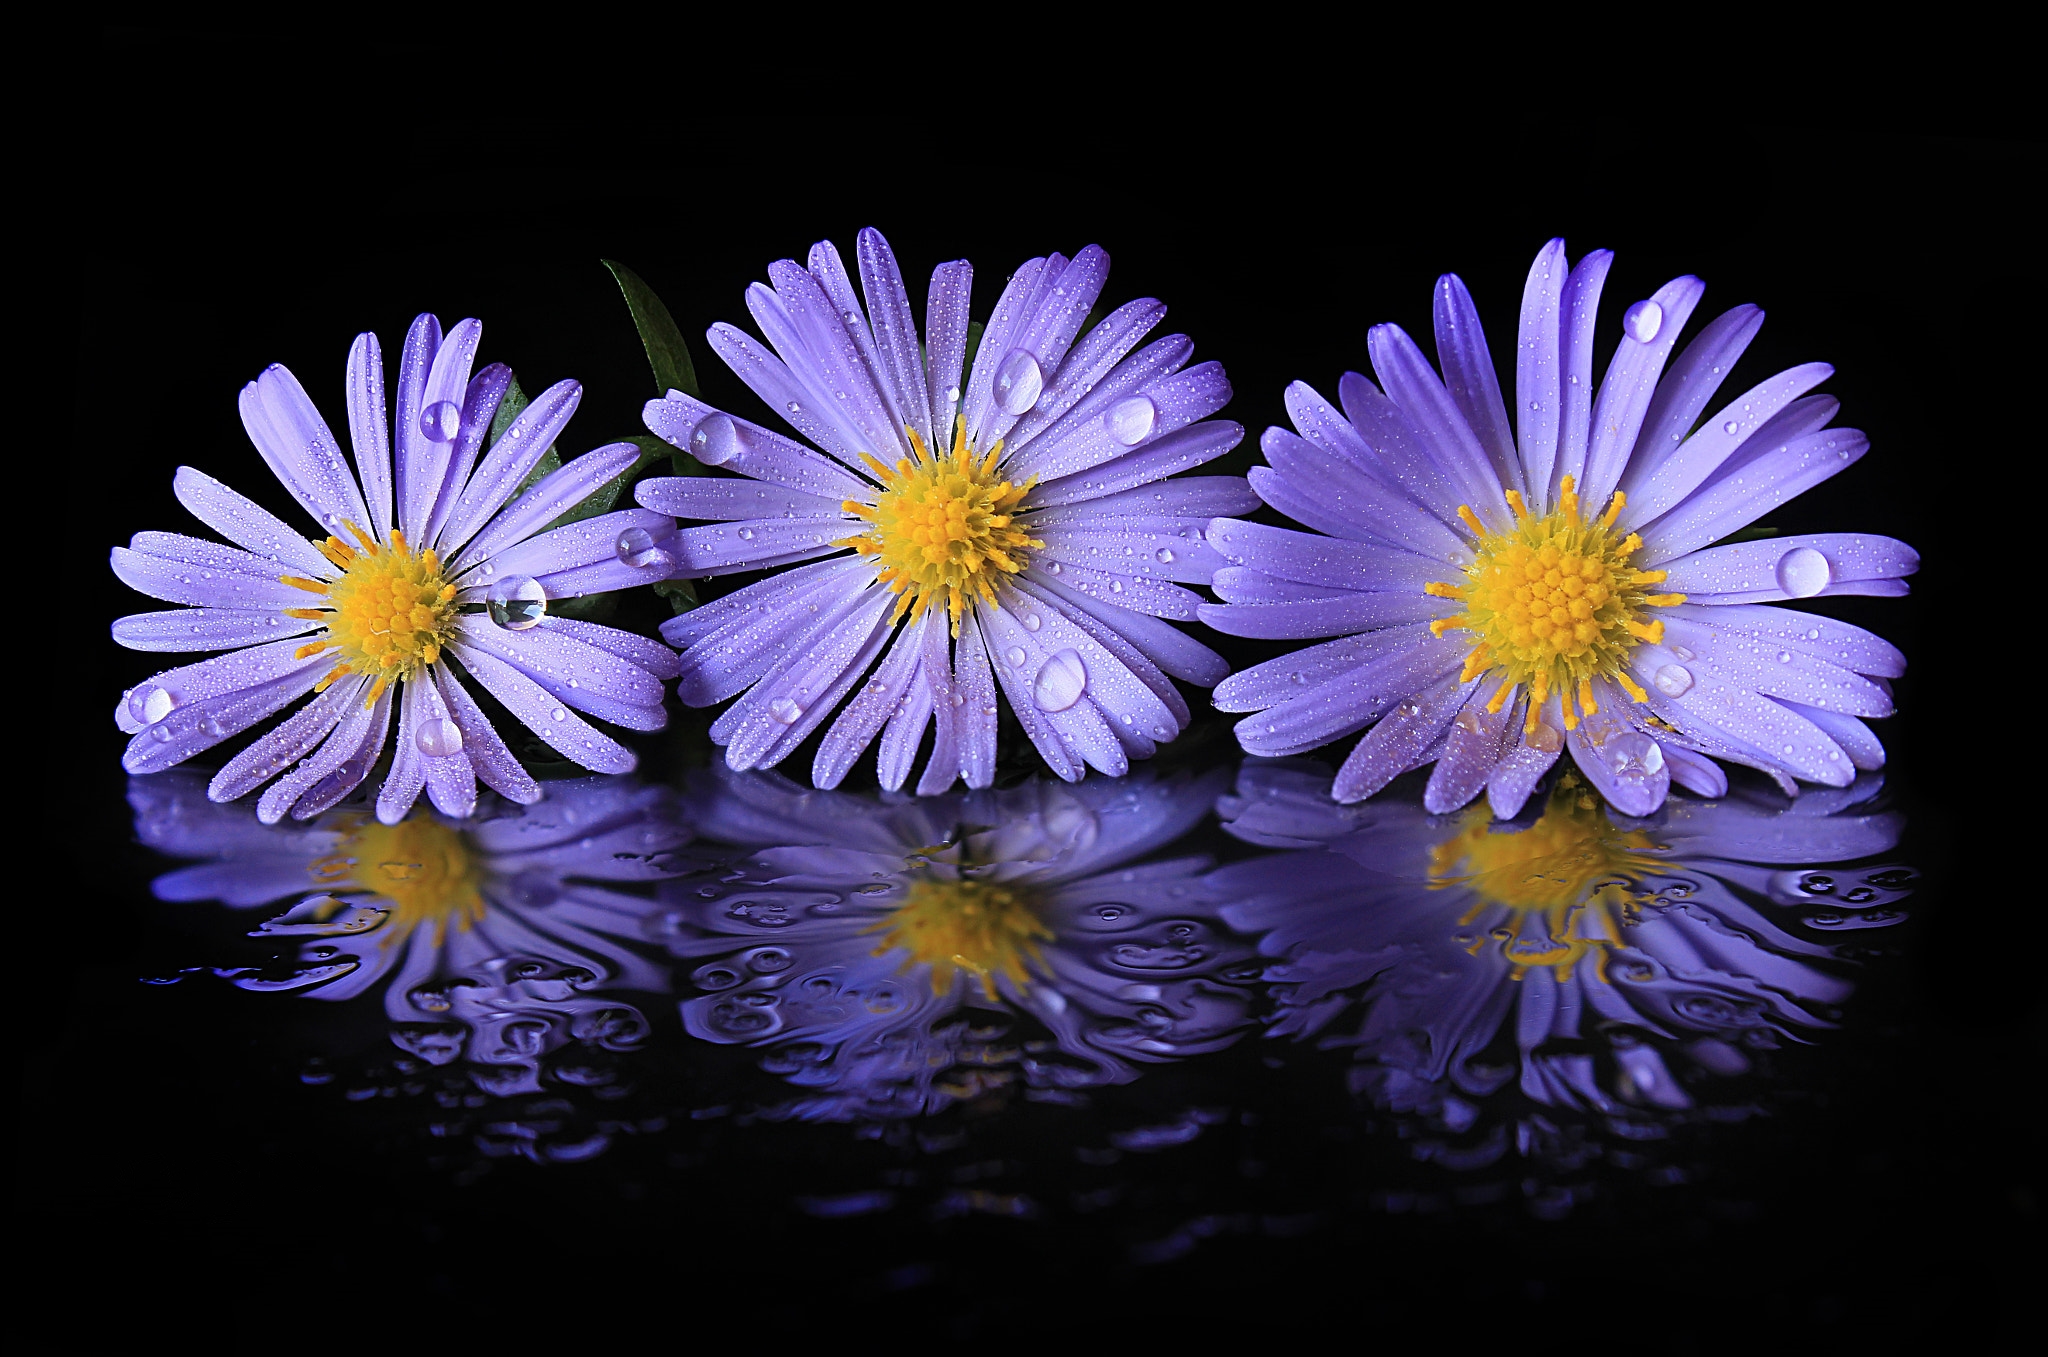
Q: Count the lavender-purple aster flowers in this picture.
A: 3